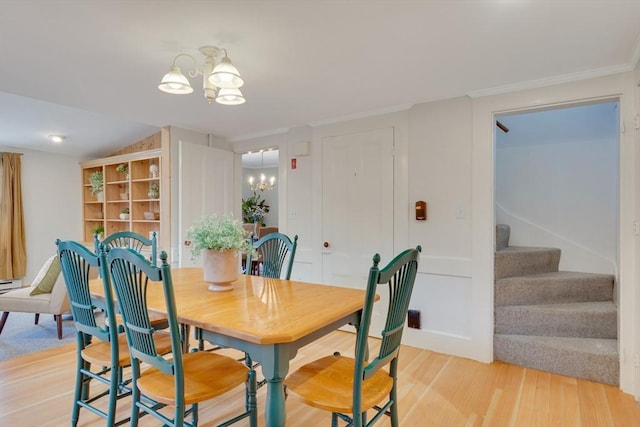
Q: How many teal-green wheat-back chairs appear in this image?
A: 5